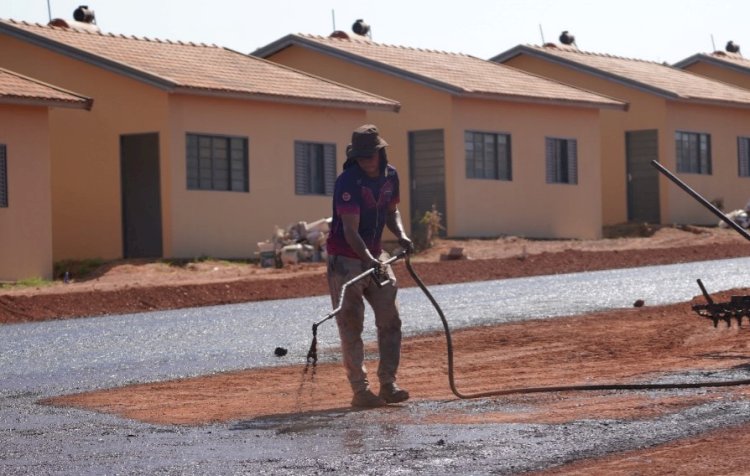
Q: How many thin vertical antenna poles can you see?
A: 4